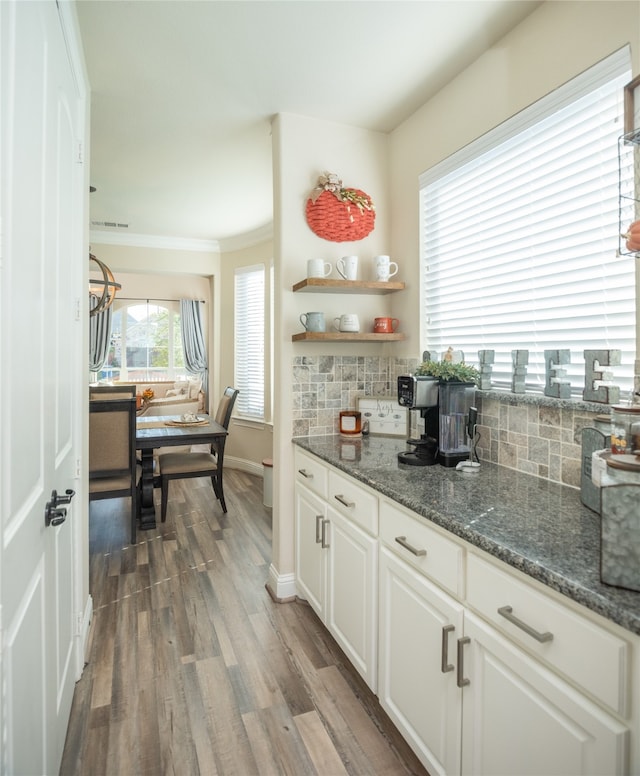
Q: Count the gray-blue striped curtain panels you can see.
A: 2